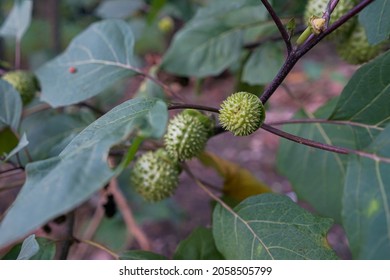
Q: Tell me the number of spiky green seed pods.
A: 6